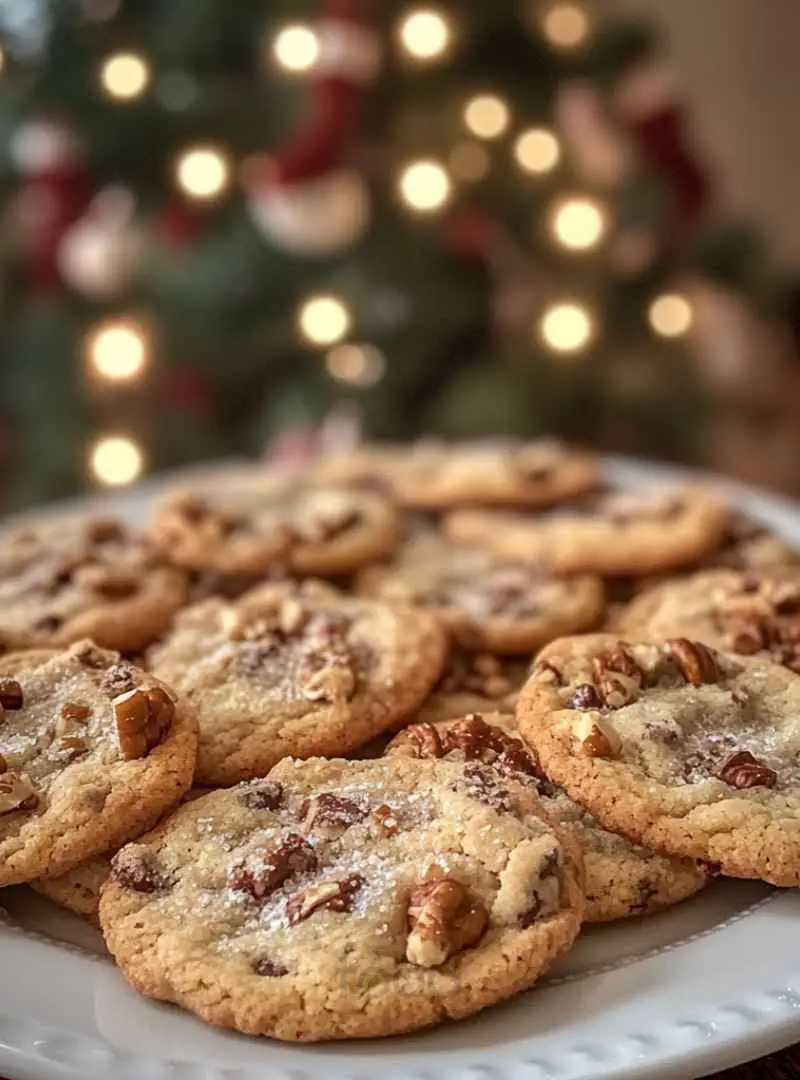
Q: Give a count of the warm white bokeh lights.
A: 14